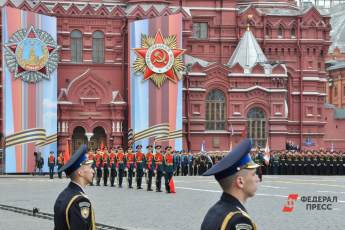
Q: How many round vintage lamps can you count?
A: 0